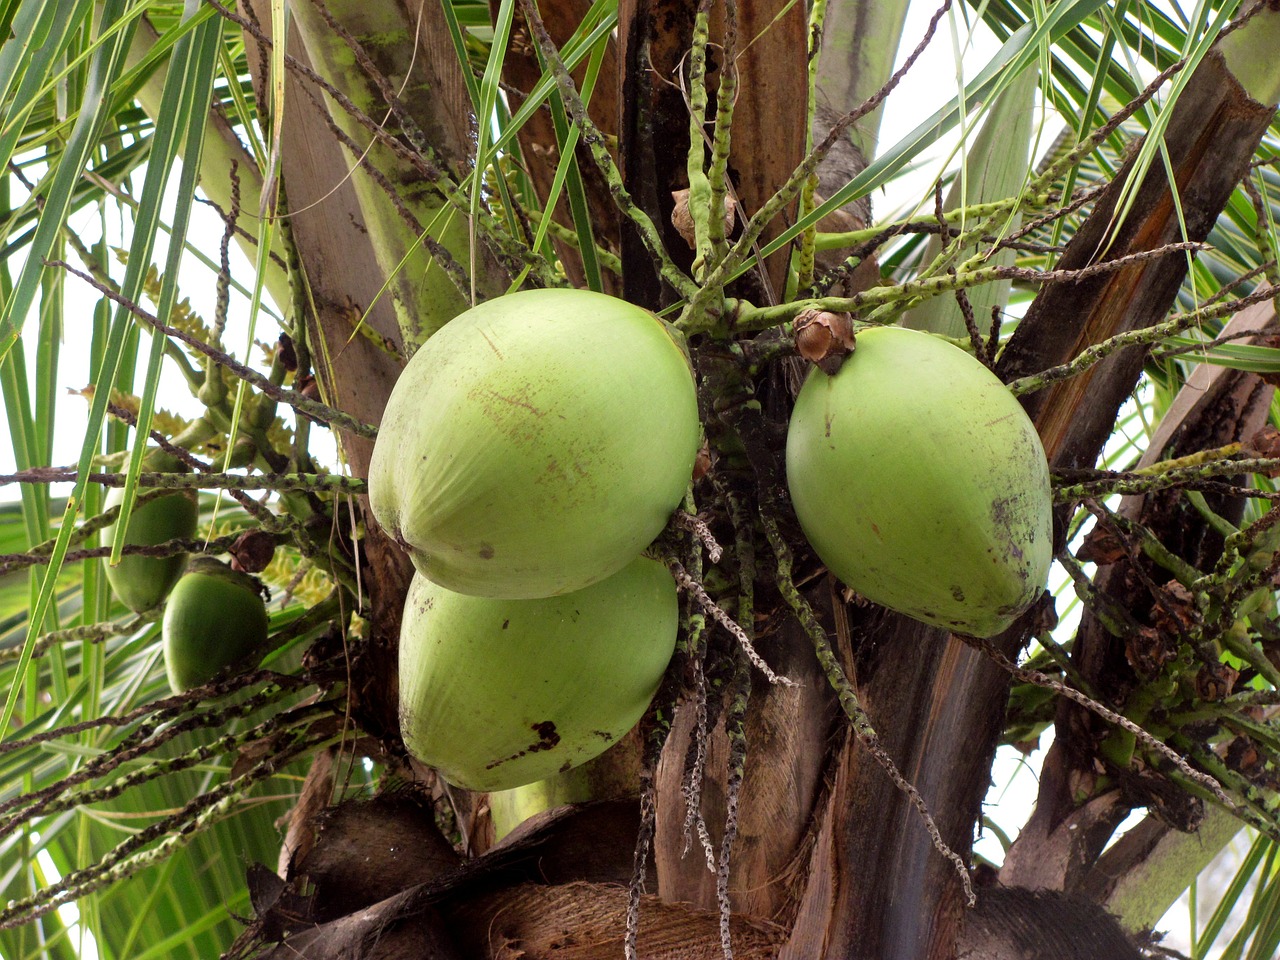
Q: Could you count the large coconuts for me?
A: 3